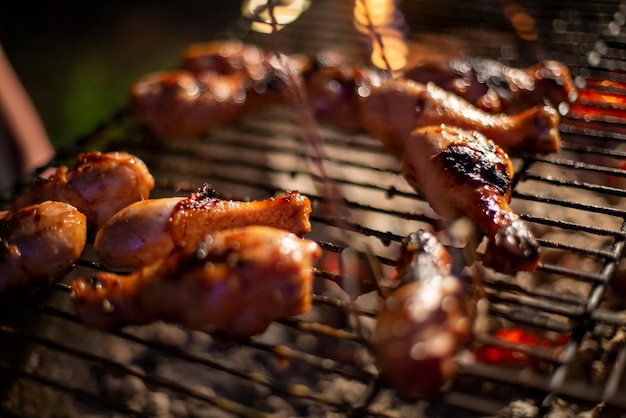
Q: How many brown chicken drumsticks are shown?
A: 11